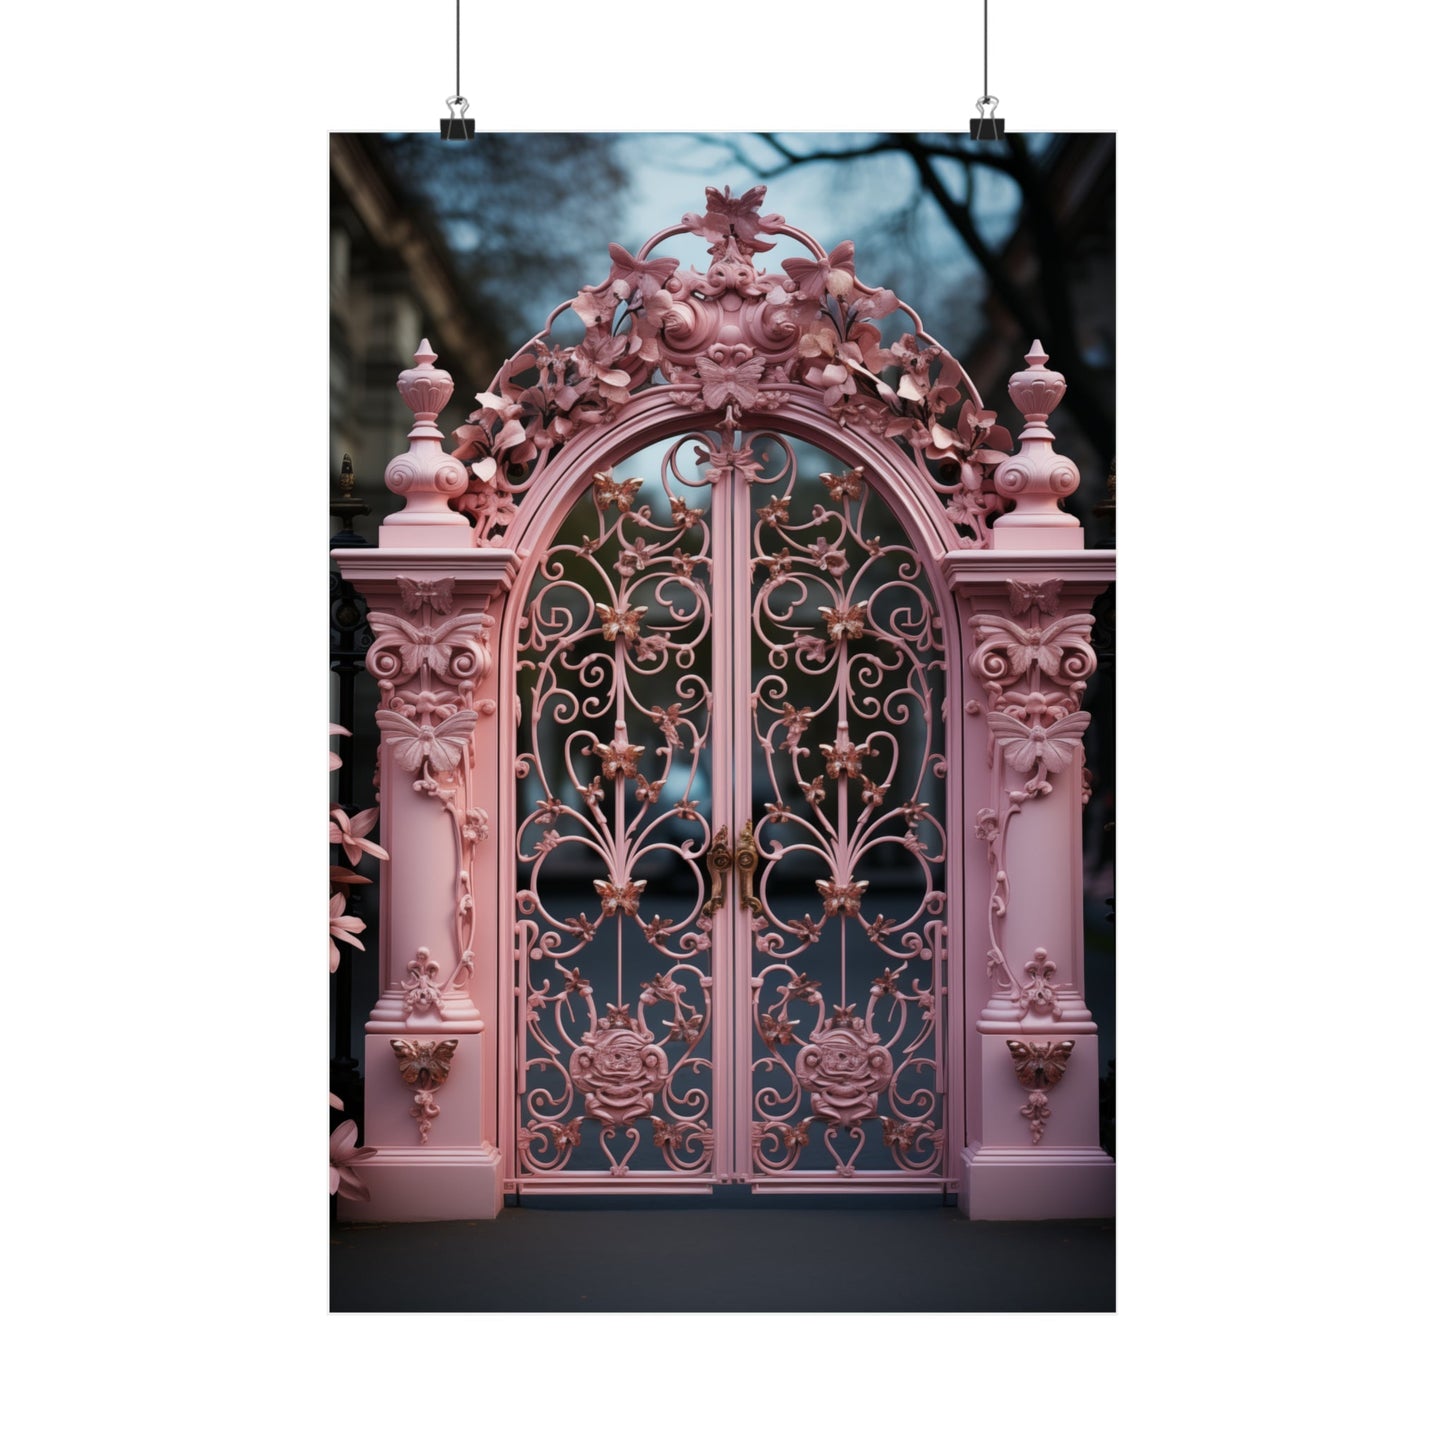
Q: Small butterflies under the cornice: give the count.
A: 2